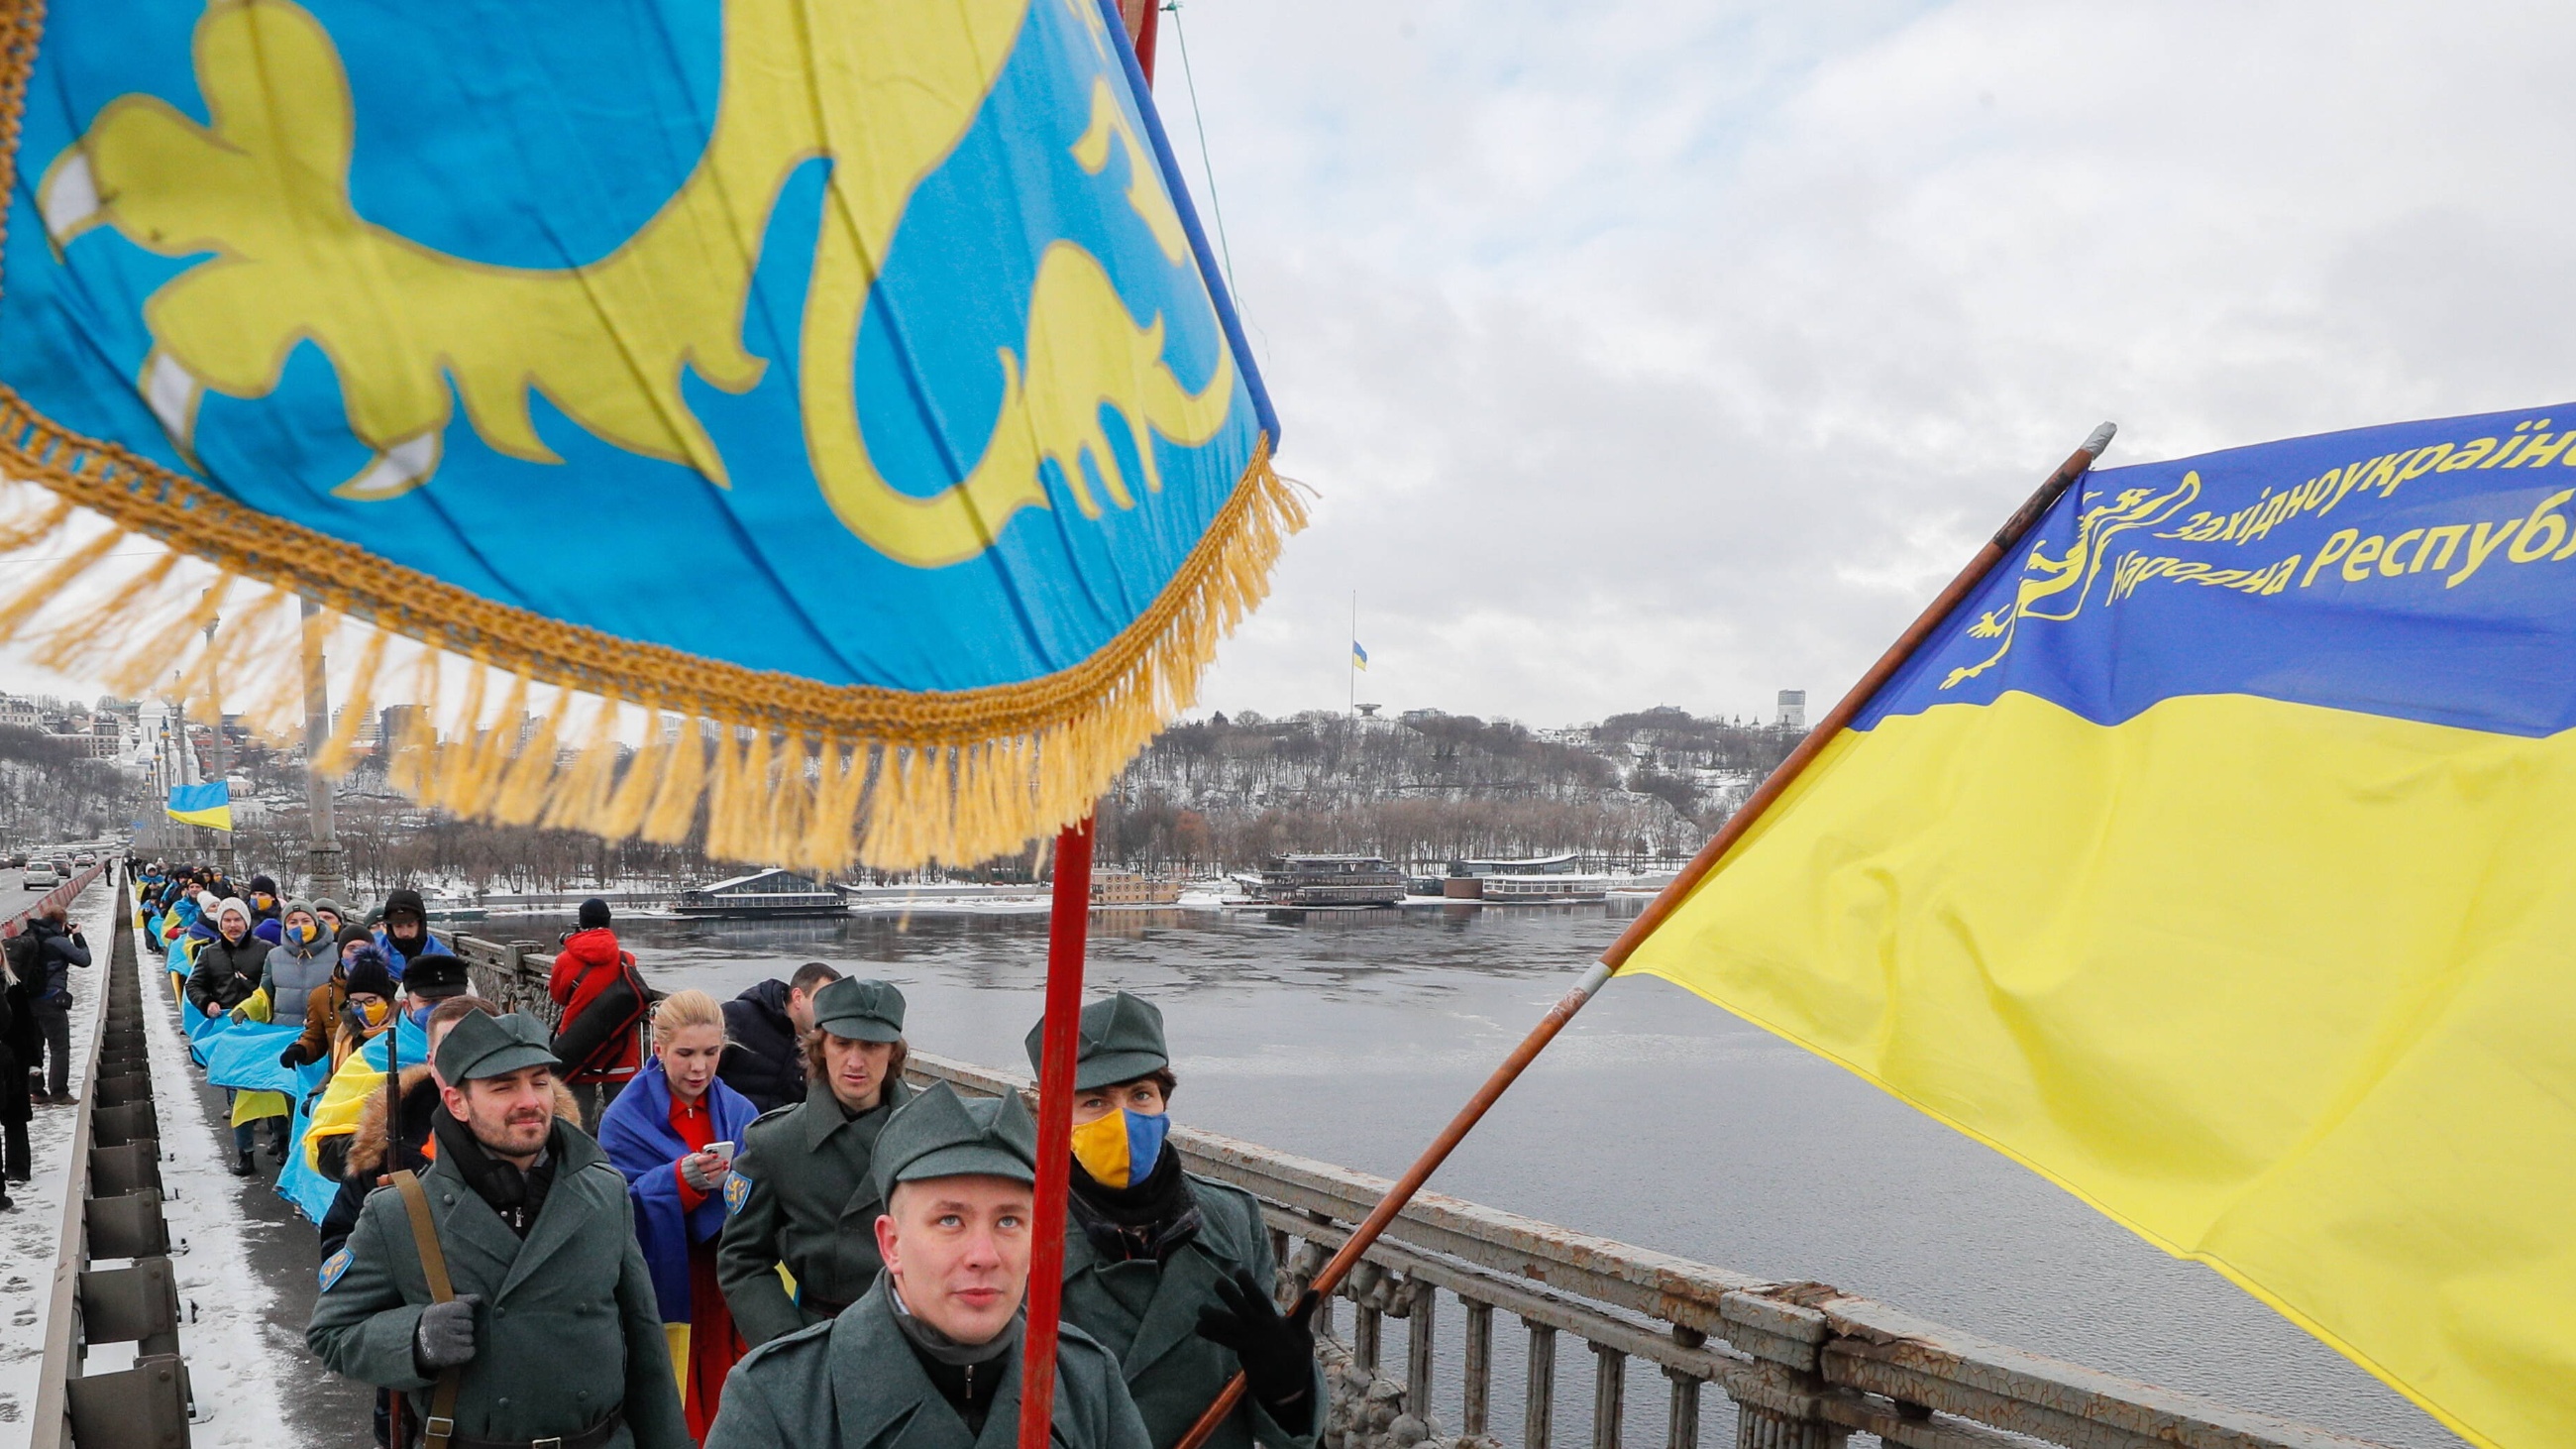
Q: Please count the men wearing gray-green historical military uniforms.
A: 4